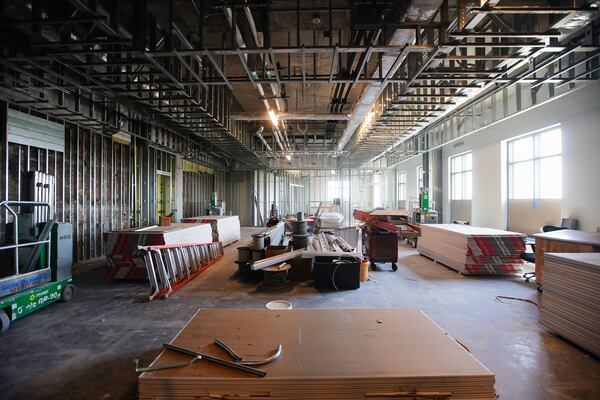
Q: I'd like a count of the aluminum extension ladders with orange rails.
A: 2